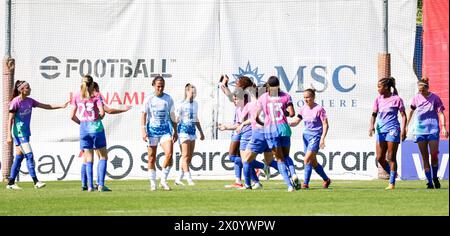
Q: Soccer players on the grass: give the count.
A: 12